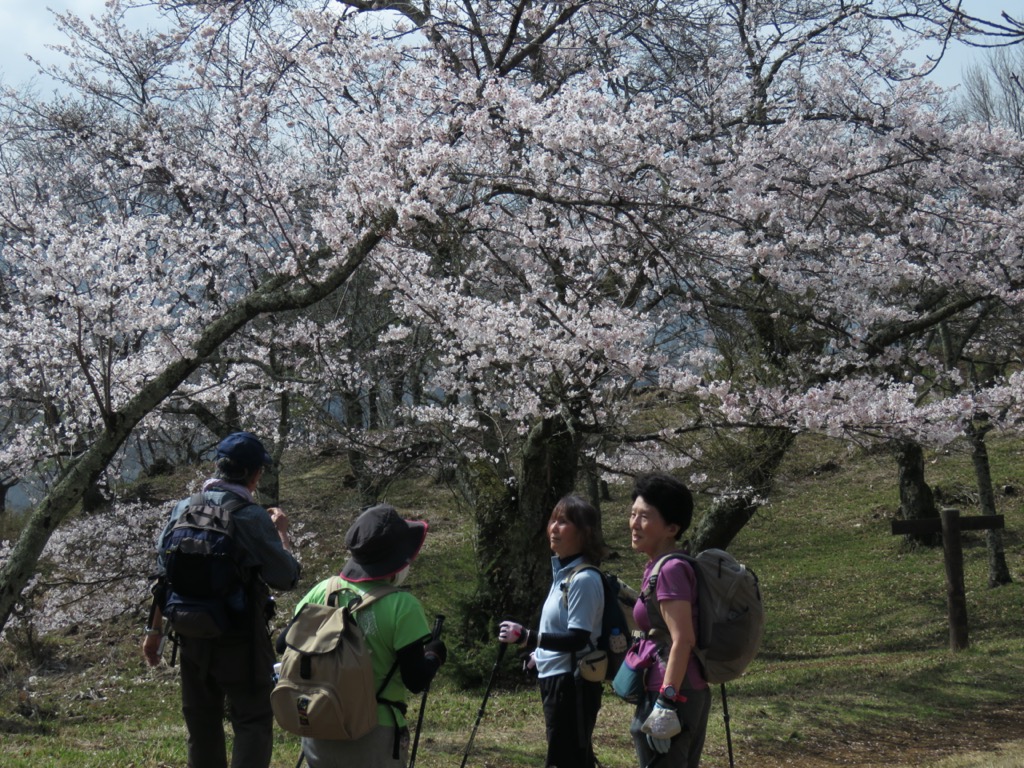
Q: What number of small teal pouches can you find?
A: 1